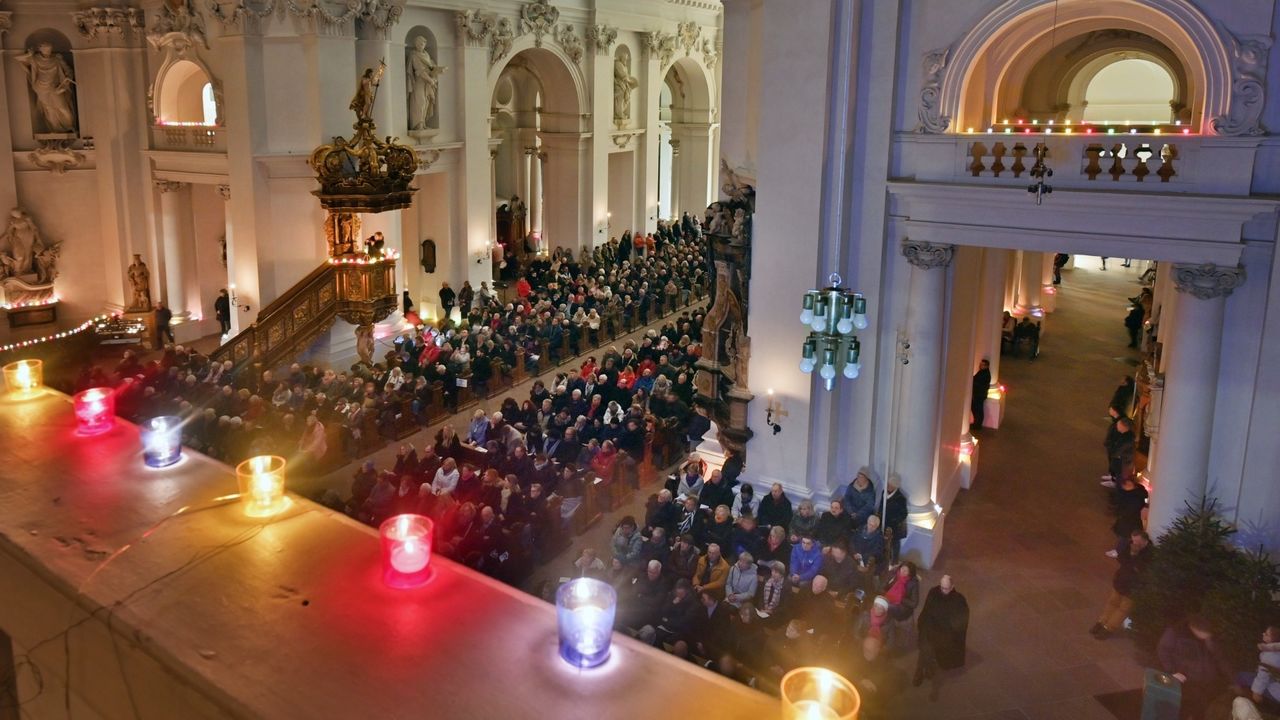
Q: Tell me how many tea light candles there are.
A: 7